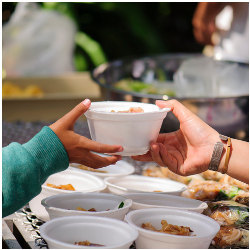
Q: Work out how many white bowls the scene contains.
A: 8